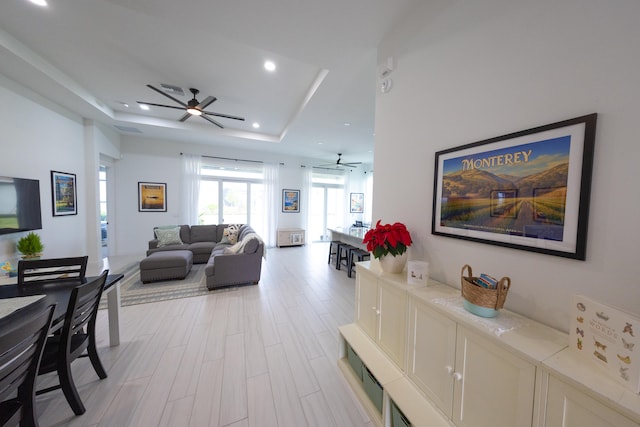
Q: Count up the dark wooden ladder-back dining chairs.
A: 3